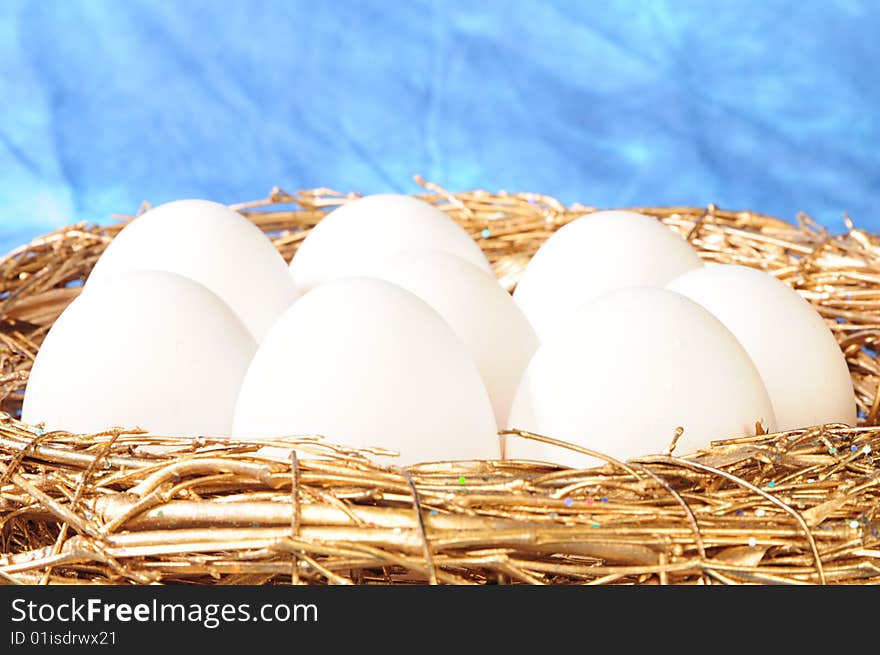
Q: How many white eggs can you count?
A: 8